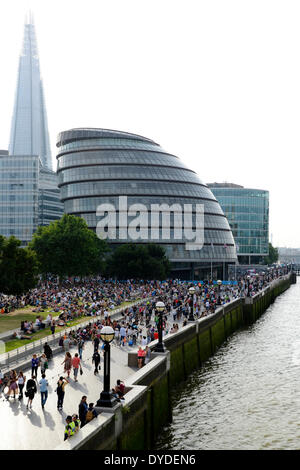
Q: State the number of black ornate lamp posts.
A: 5